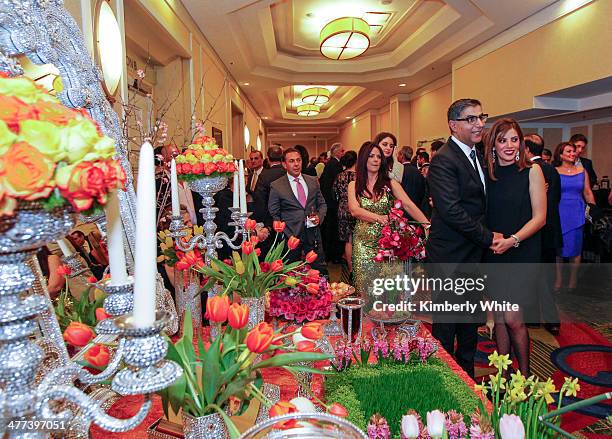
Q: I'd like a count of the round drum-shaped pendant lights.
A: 3